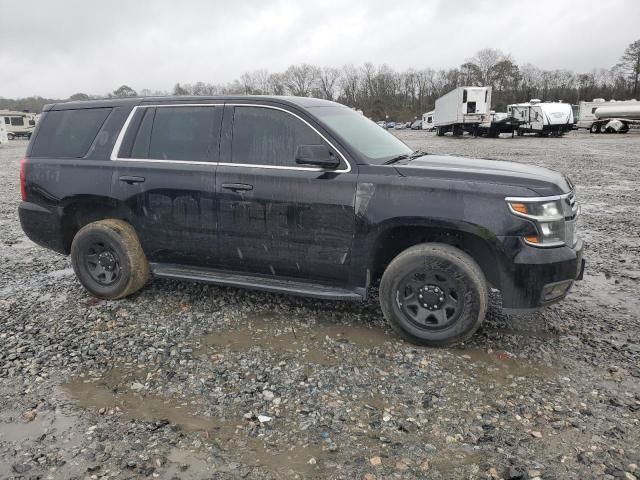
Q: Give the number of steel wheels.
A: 2